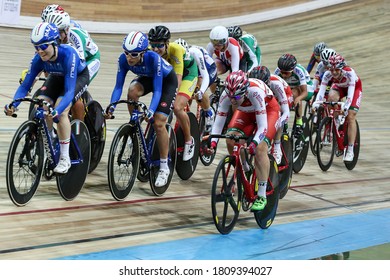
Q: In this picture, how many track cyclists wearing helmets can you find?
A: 14